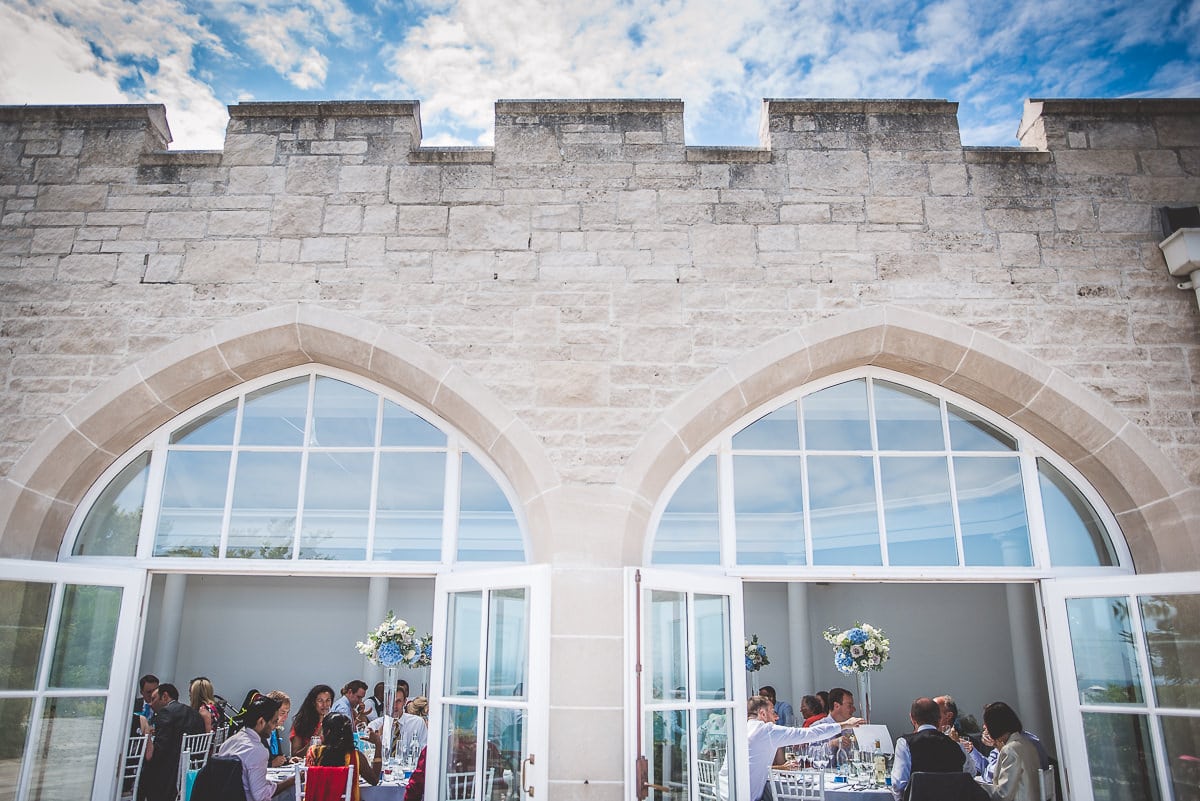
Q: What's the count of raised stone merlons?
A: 5